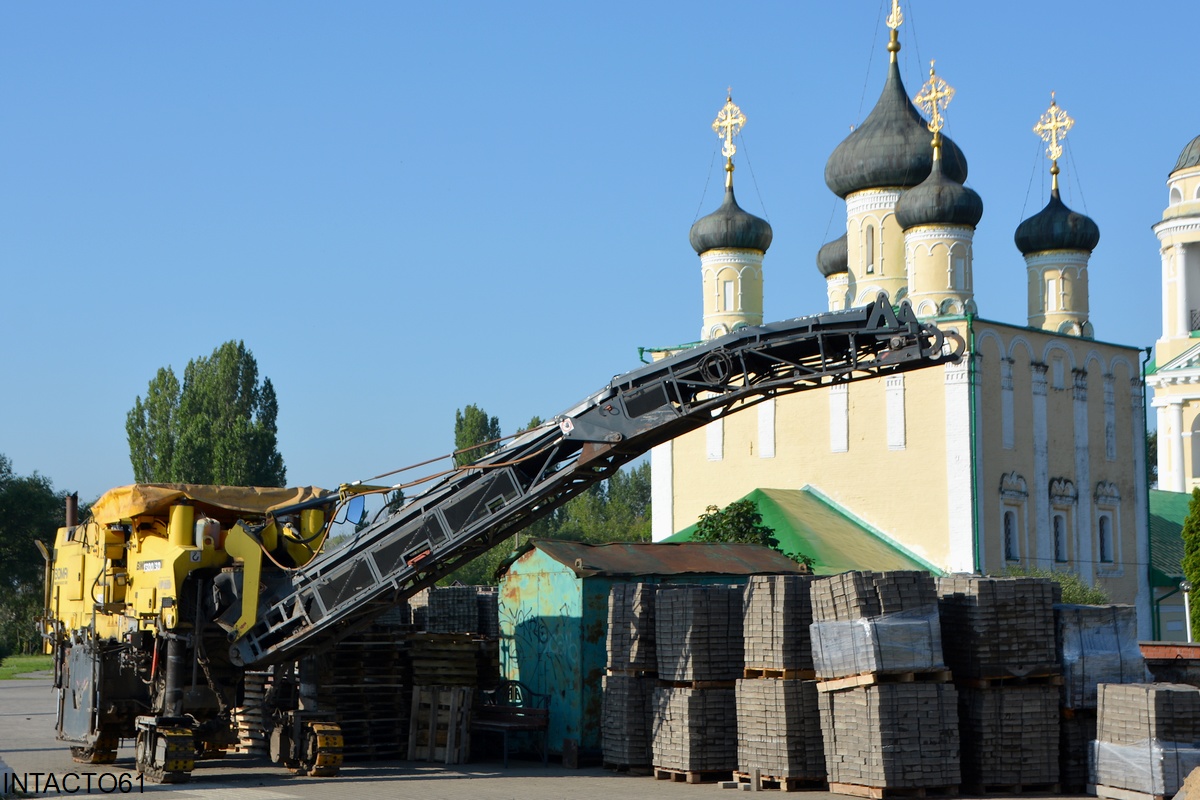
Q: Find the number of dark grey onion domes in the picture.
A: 5